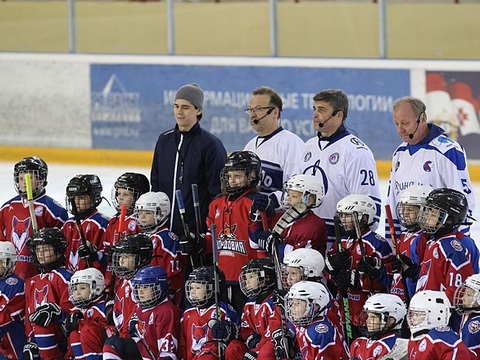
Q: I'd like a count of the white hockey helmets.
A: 11